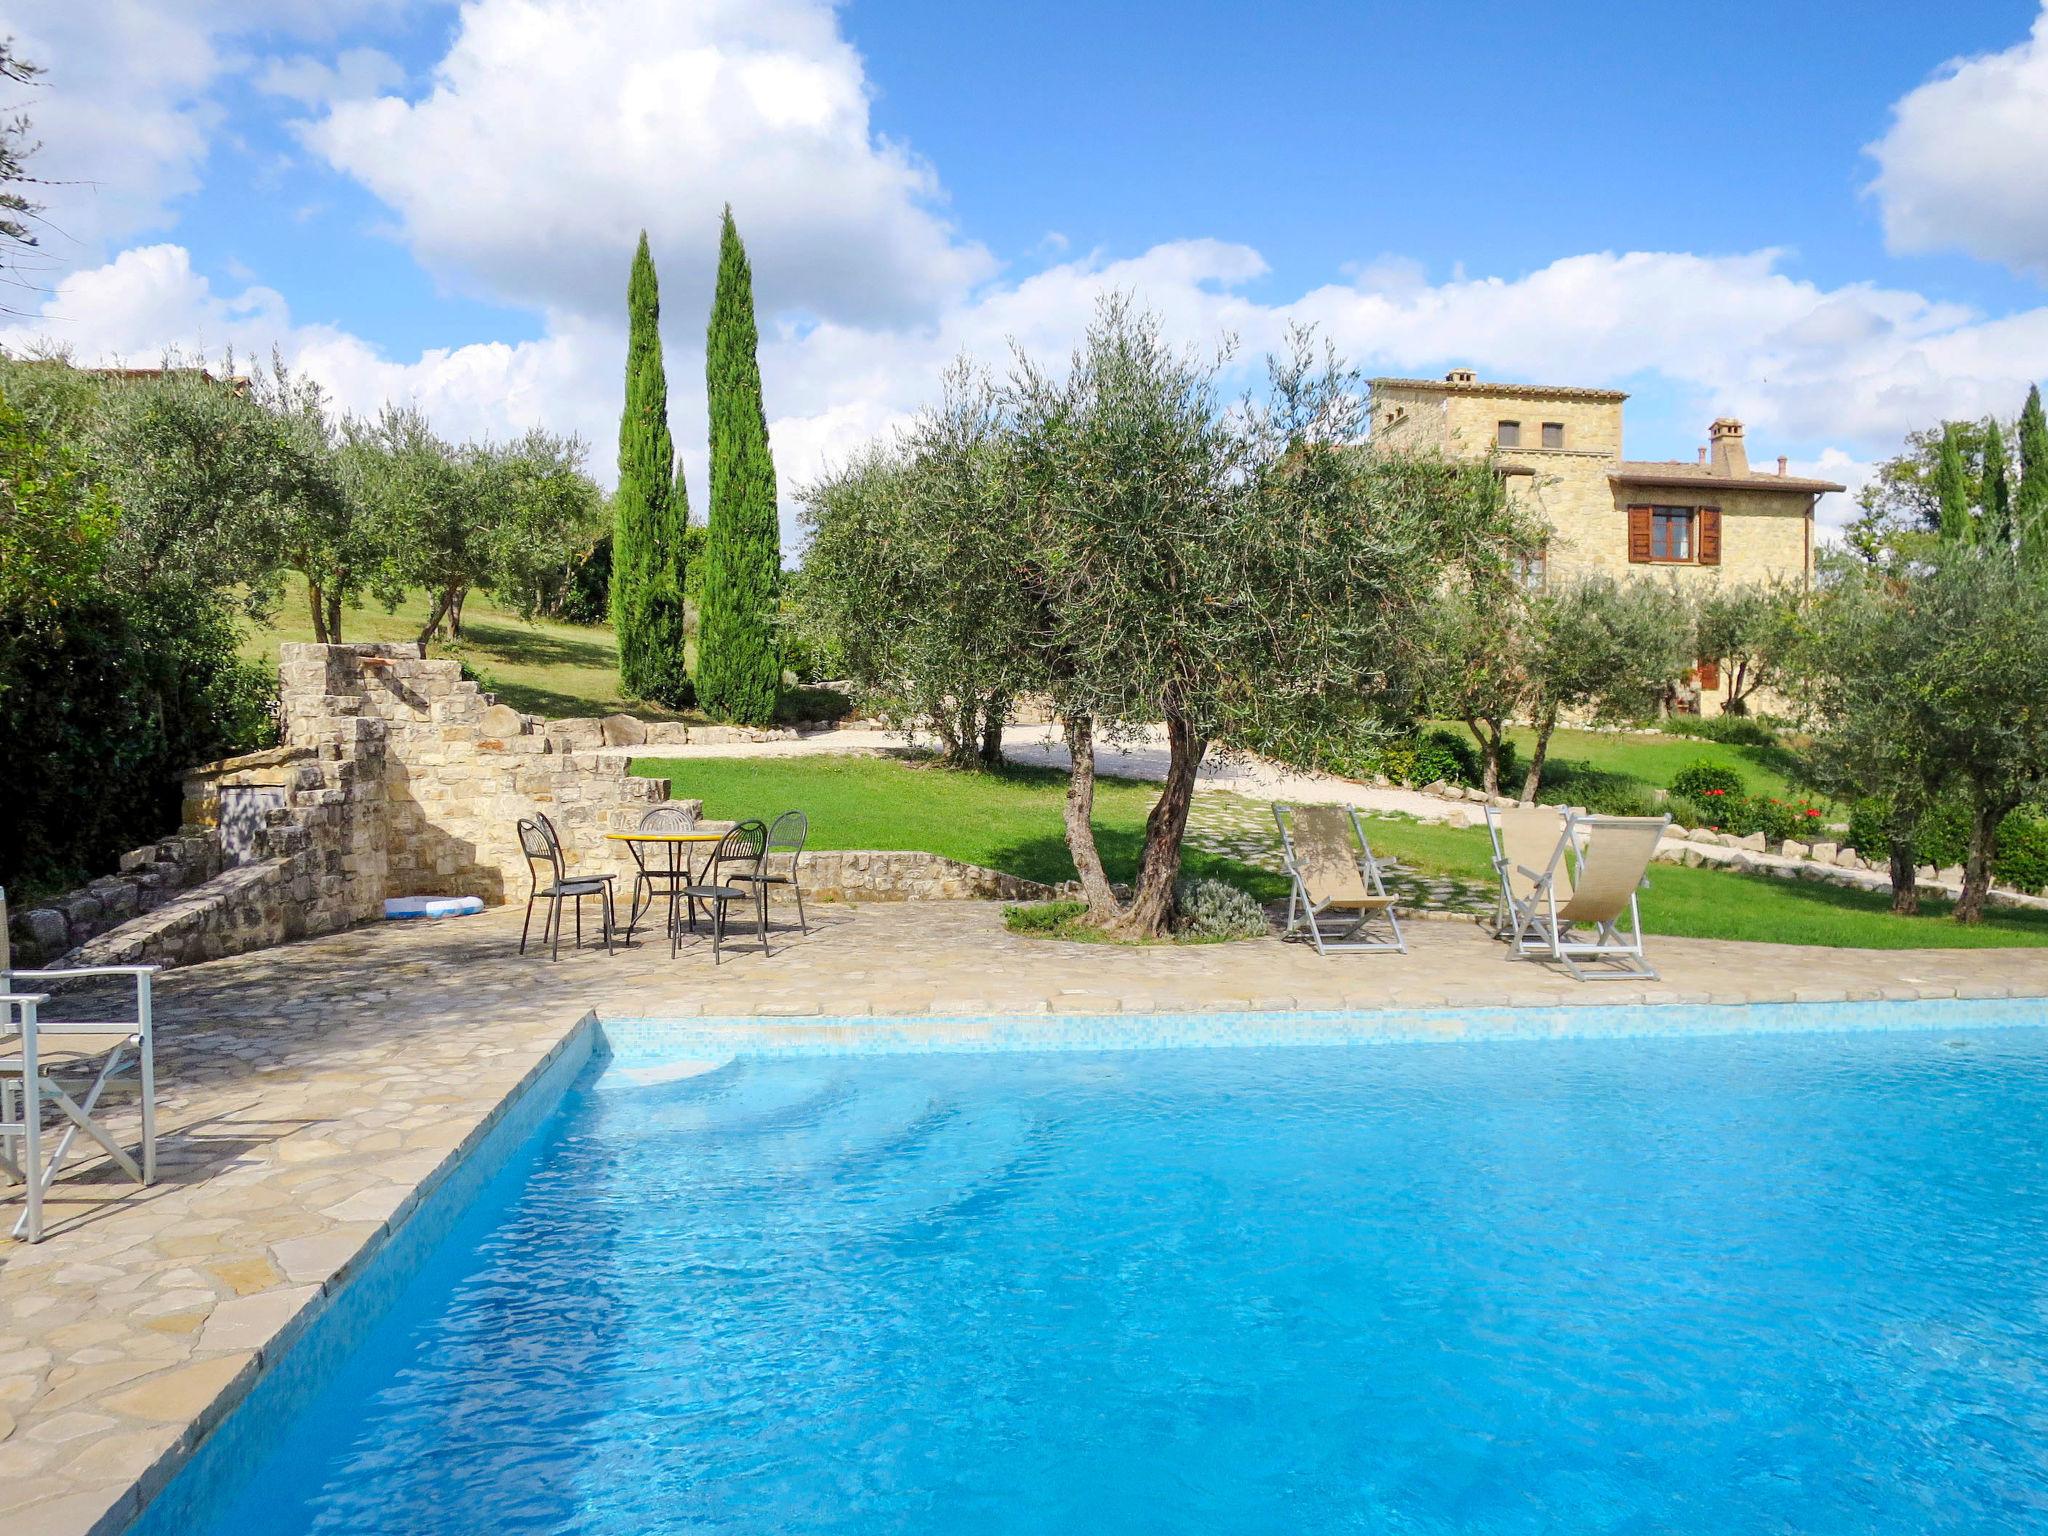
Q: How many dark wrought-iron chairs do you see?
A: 5